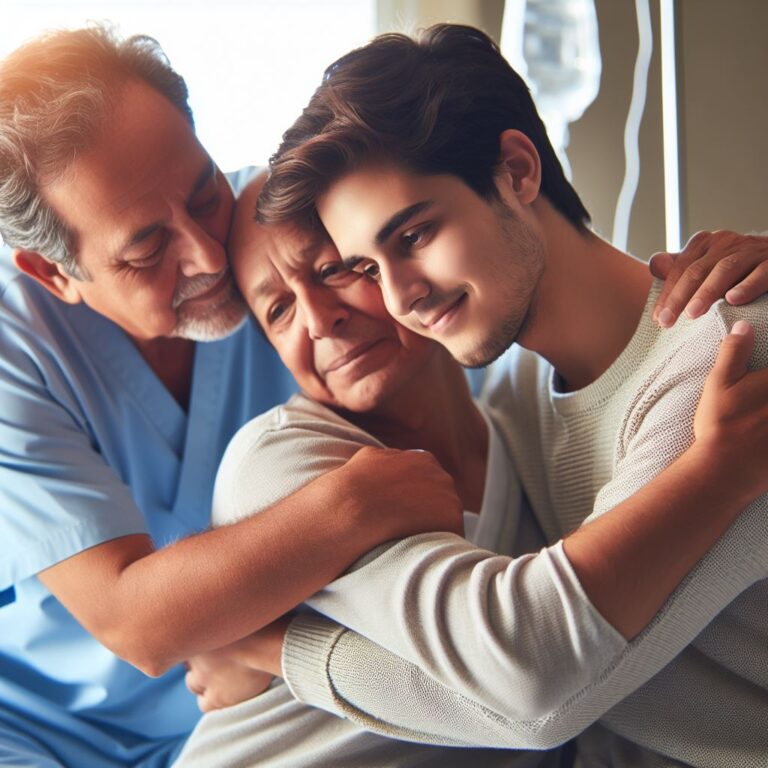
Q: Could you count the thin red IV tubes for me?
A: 0